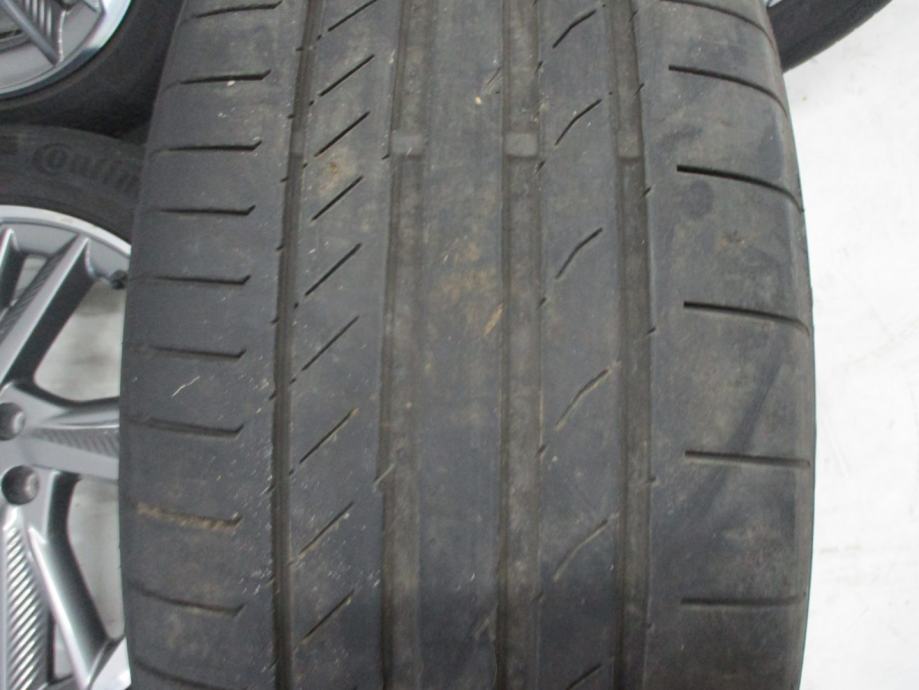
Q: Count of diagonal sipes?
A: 15